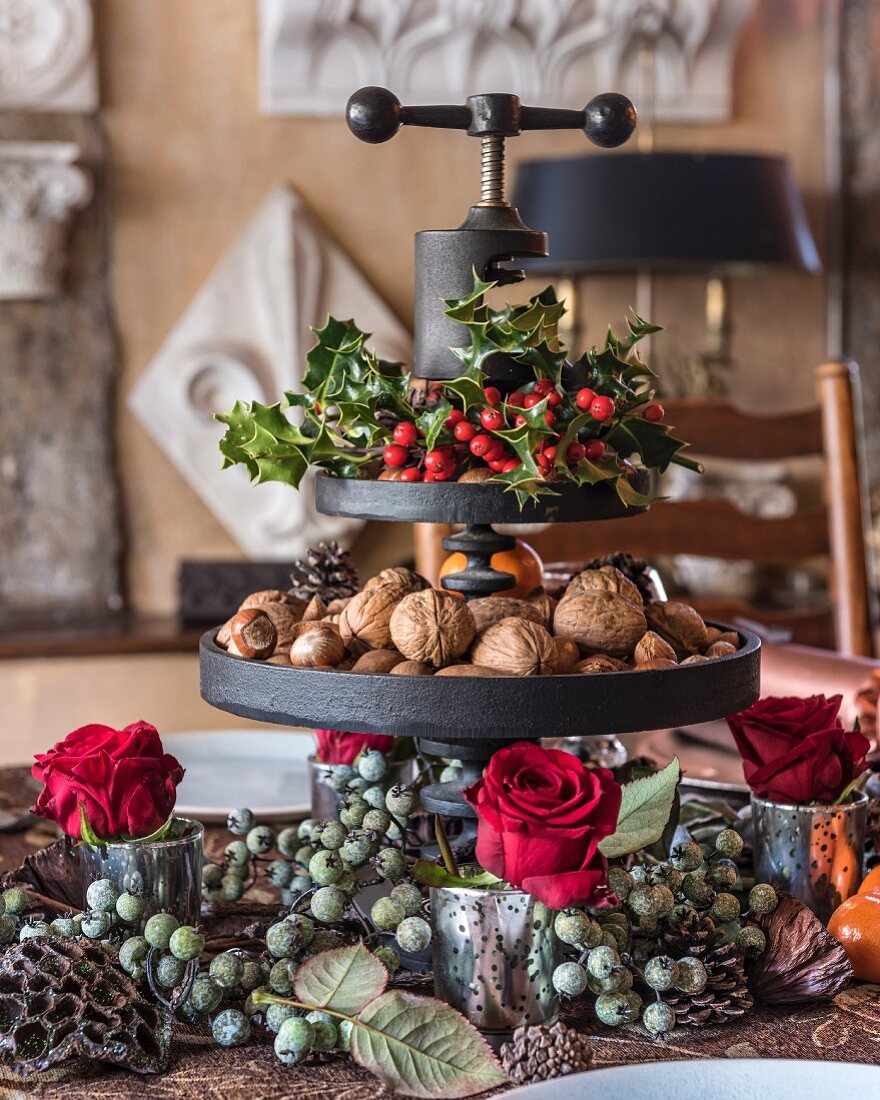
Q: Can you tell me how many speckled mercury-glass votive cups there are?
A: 4